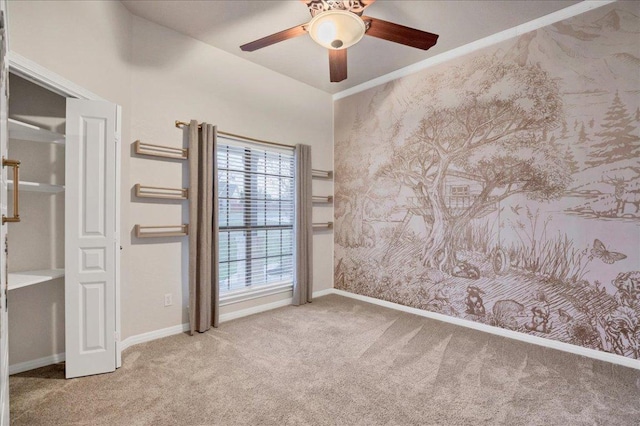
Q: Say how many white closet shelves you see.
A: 3